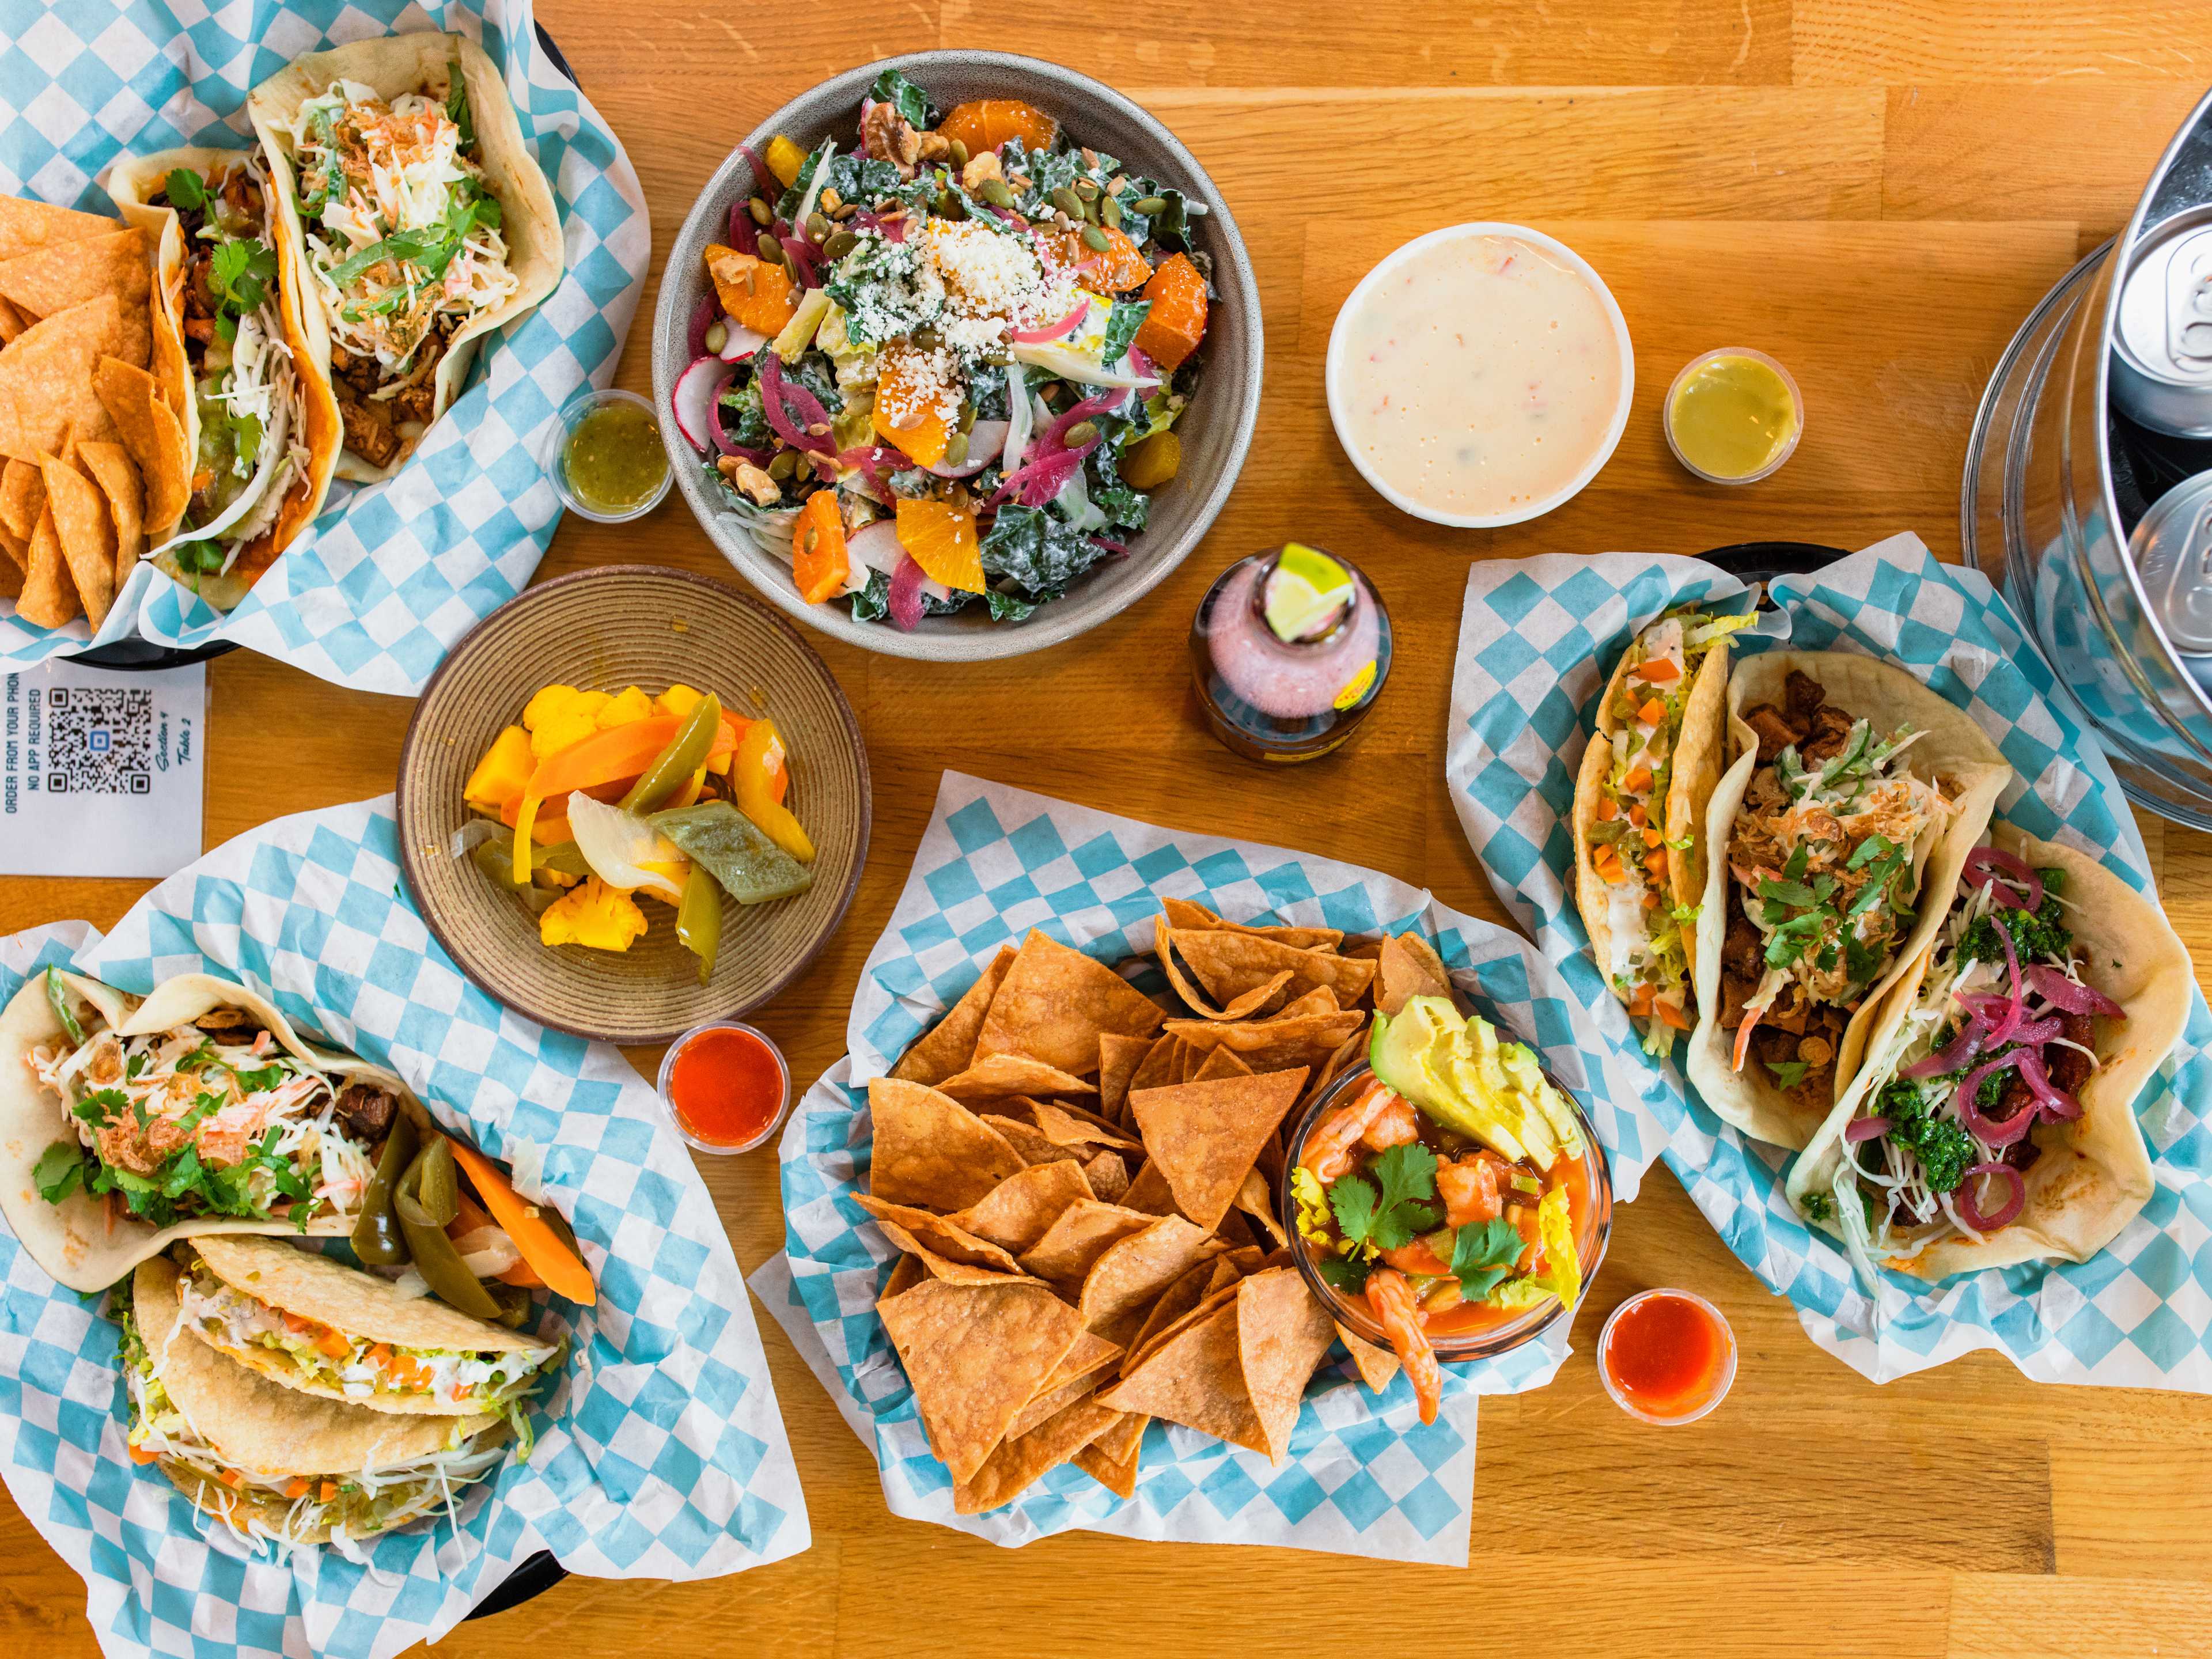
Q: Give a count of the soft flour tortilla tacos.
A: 5